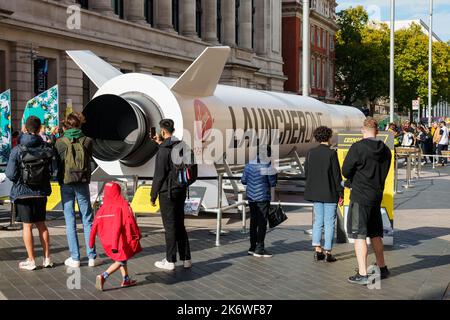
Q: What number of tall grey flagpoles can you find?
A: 3